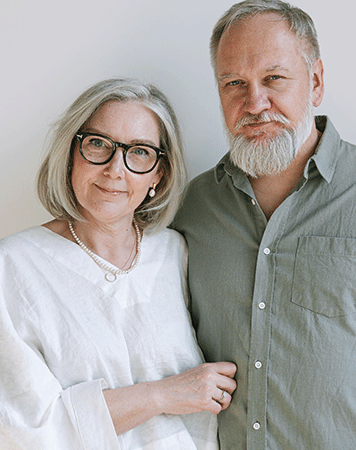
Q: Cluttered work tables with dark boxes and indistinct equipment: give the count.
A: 0